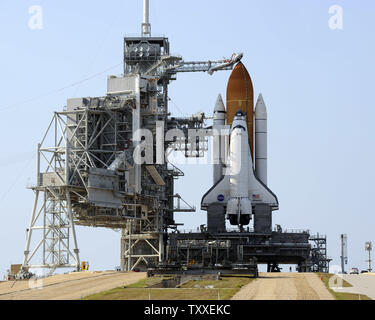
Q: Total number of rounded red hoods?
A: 1